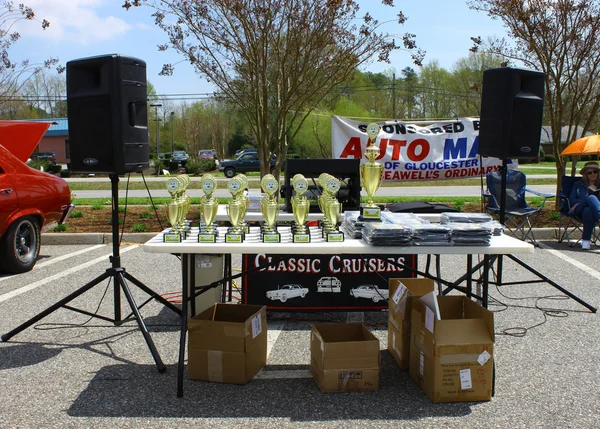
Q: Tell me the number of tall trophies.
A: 1